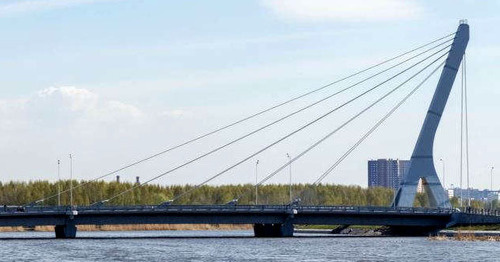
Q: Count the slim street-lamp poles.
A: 6